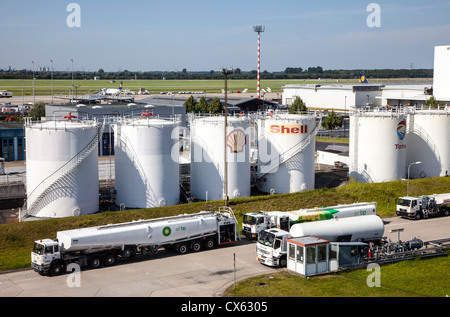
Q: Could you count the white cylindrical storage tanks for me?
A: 6